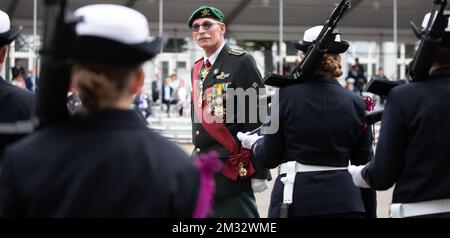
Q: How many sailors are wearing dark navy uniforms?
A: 4